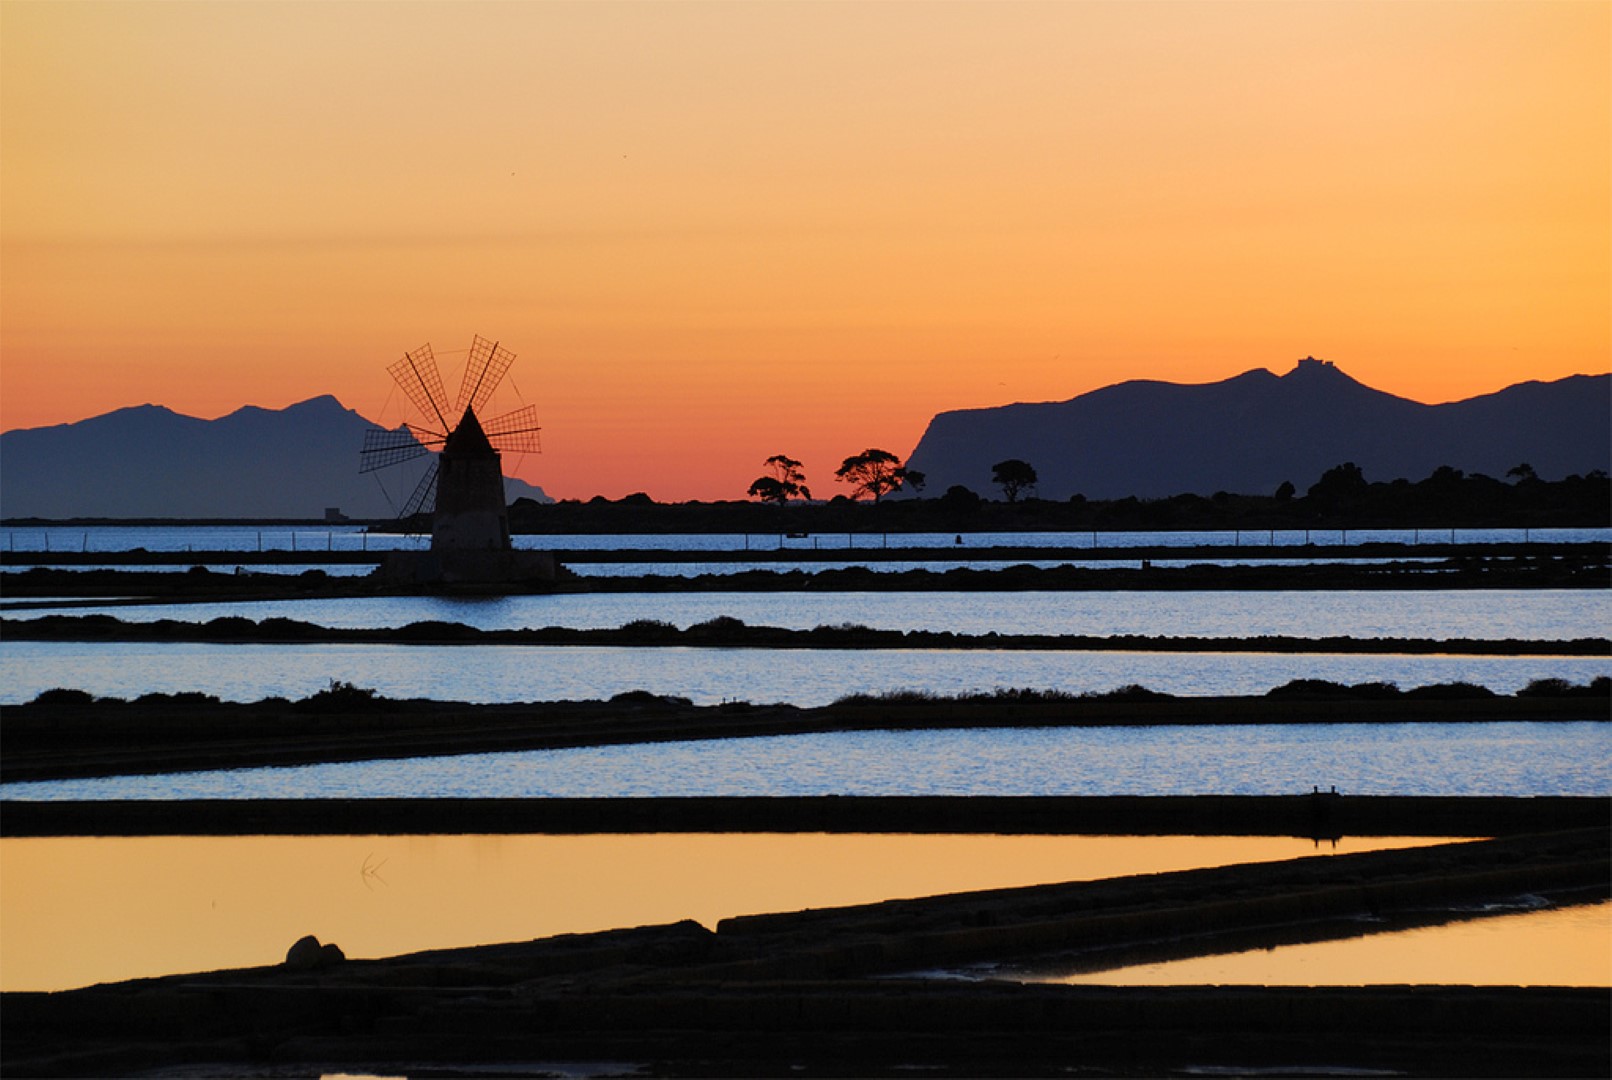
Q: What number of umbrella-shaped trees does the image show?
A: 3